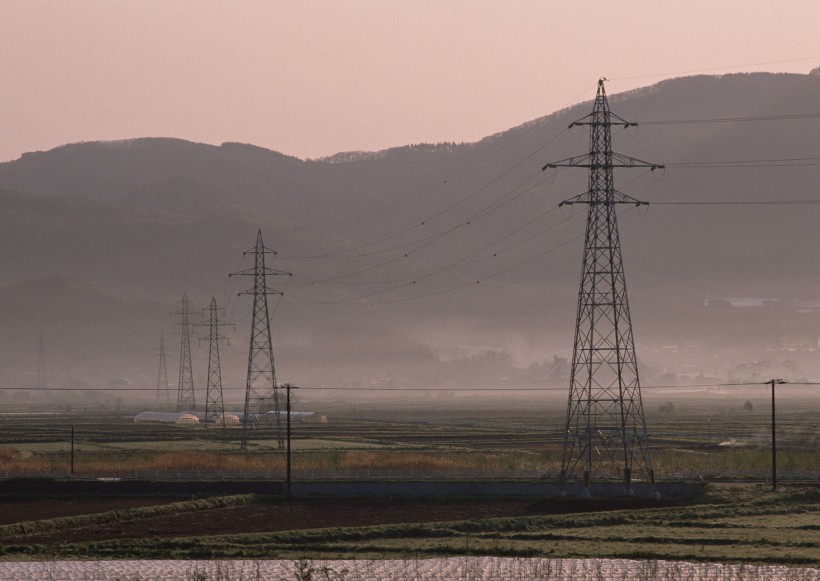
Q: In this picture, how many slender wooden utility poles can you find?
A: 3